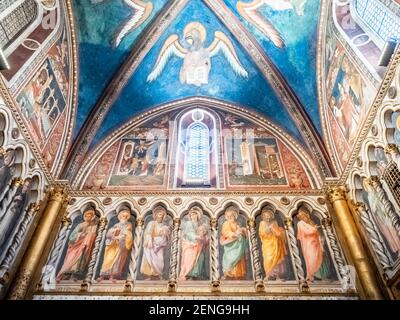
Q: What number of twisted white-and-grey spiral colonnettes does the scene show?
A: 12